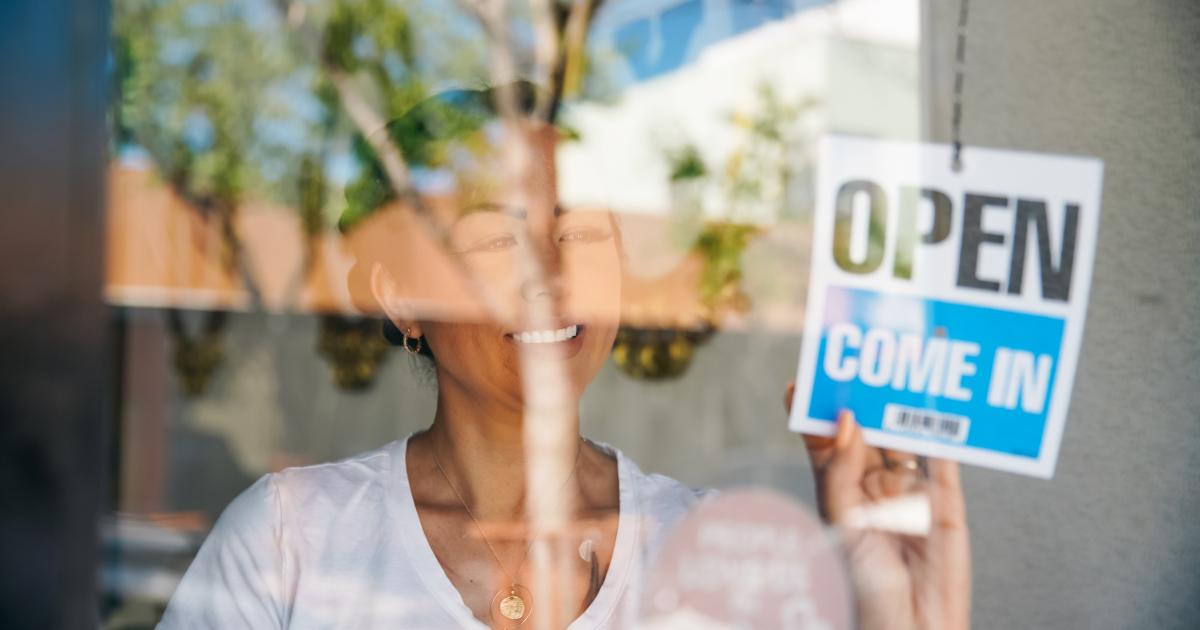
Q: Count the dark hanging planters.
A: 3